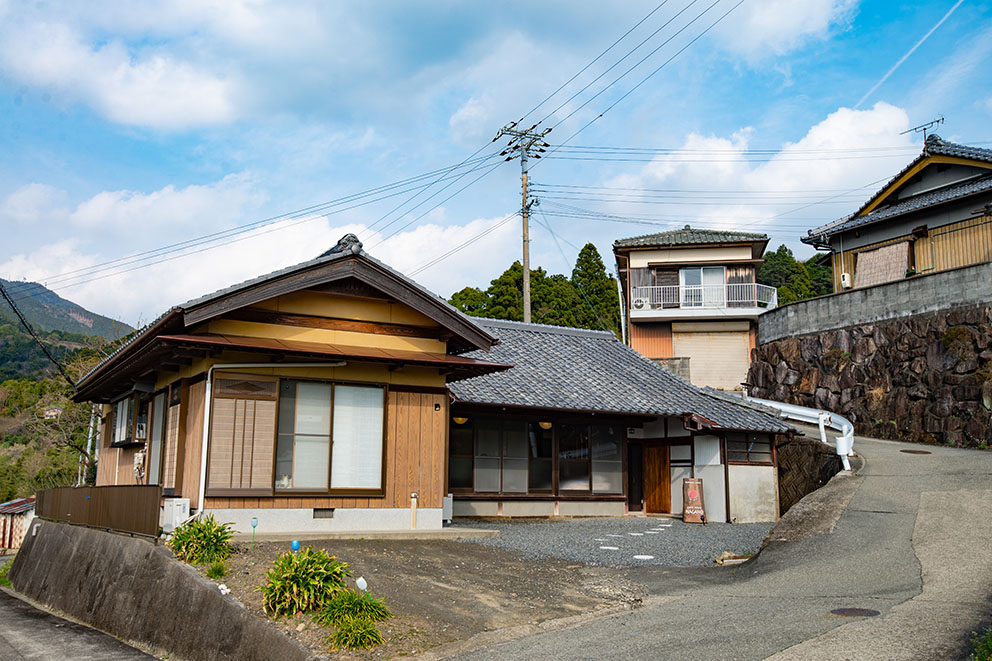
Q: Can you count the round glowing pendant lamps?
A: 2